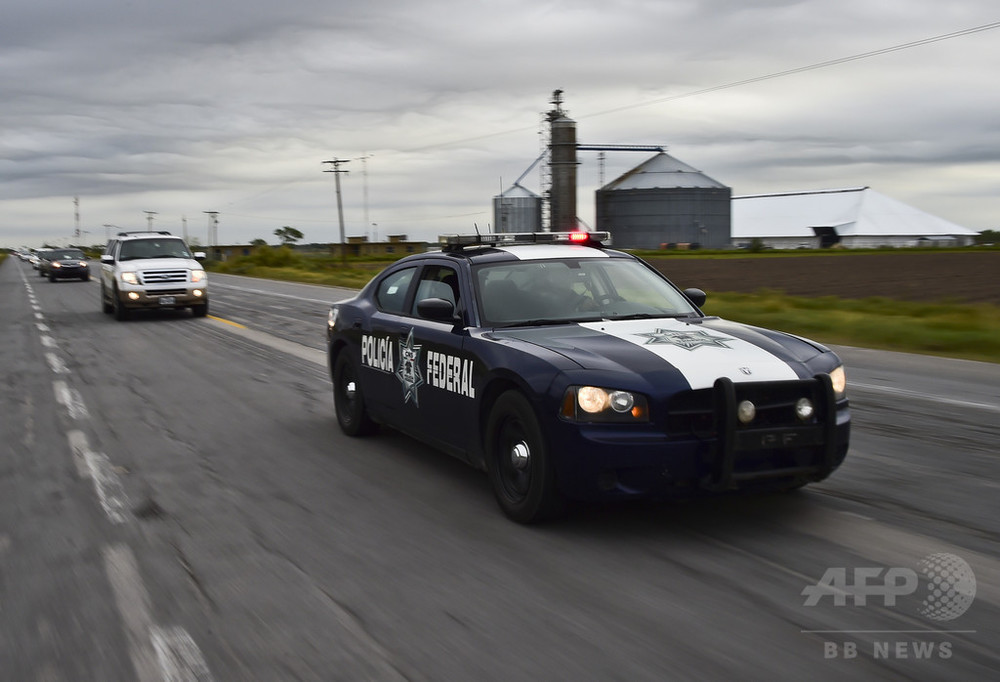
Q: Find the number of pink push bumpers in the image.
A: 0